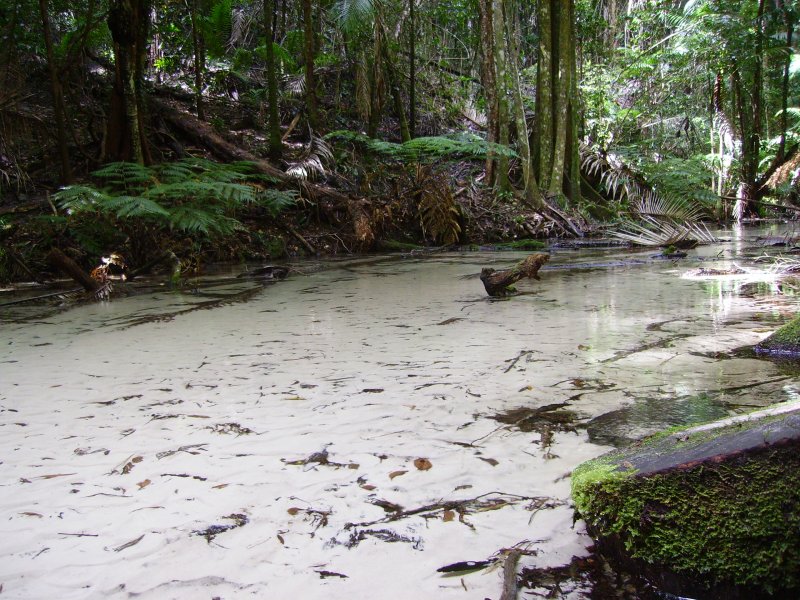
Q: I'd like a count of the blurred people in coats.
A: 0